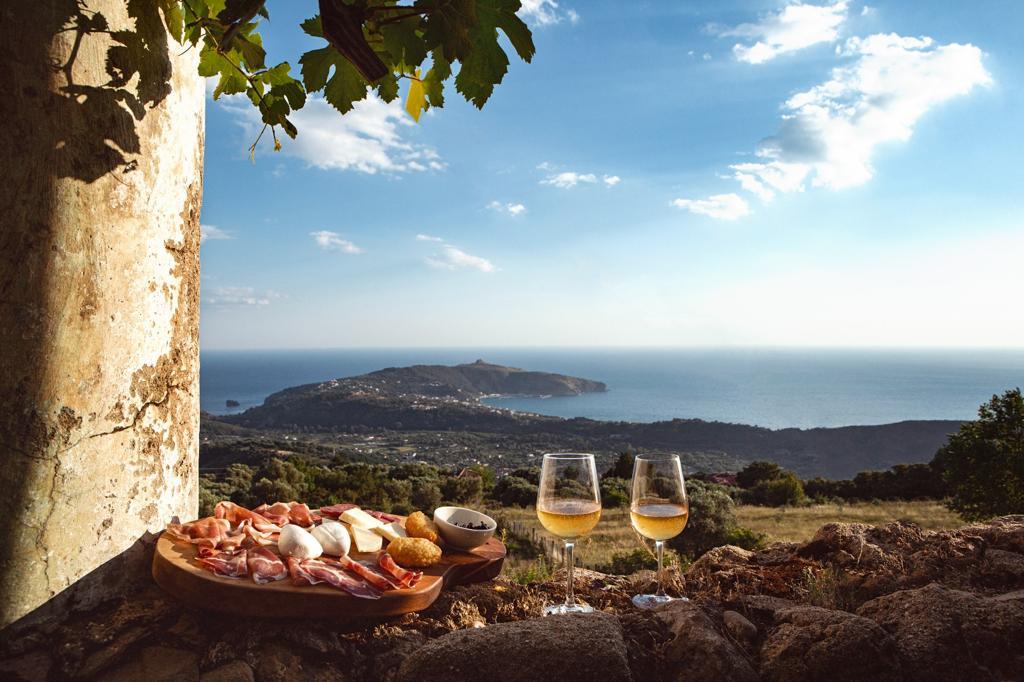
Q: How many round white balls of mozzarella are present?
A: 2